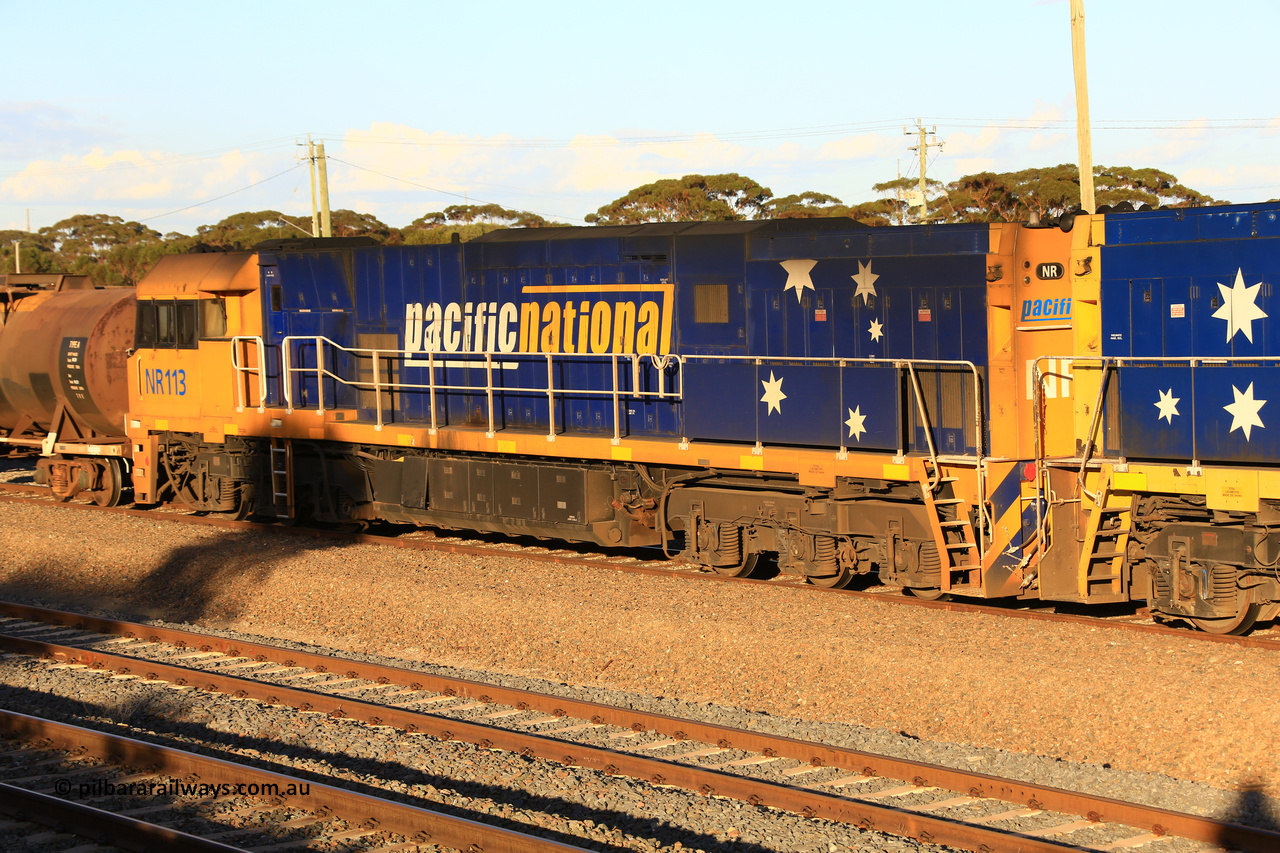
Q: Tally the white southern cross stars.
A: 8